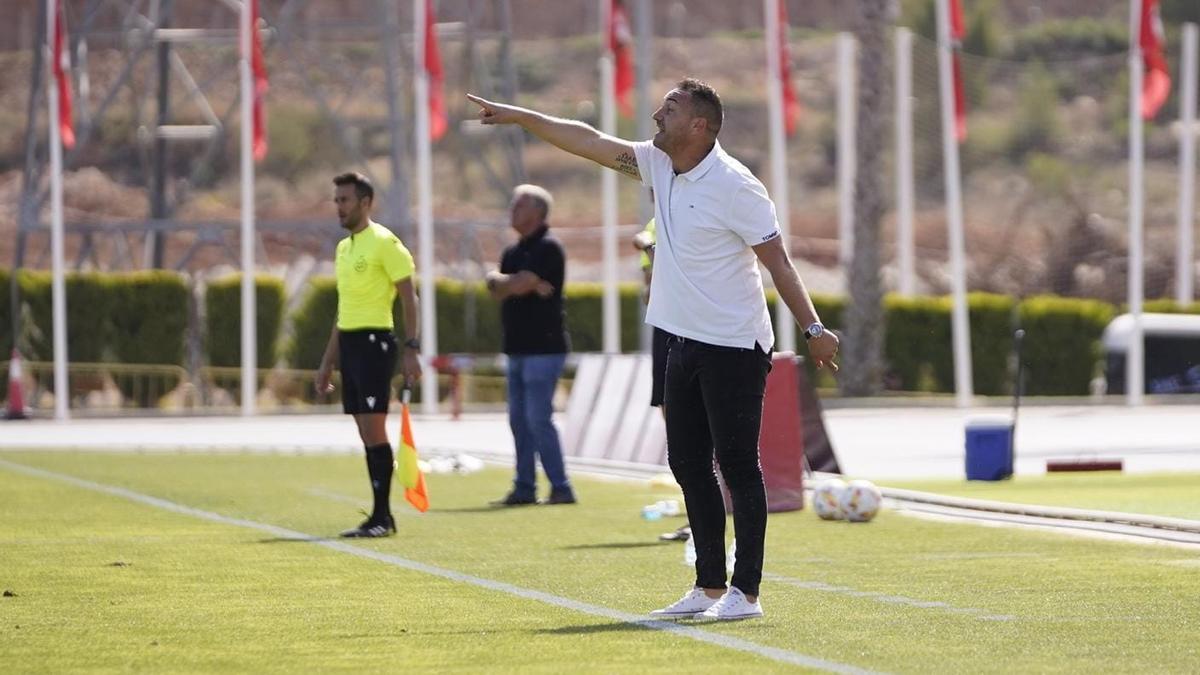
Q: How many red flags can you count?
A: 7